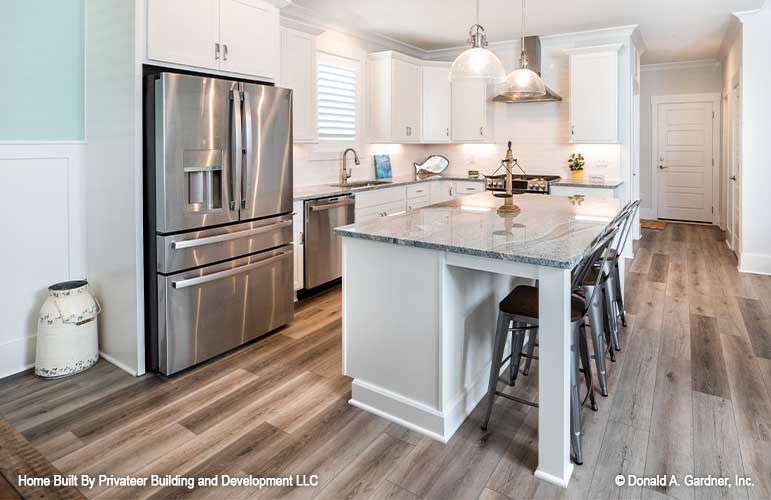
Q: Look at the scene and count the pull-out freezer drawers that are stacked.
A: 2